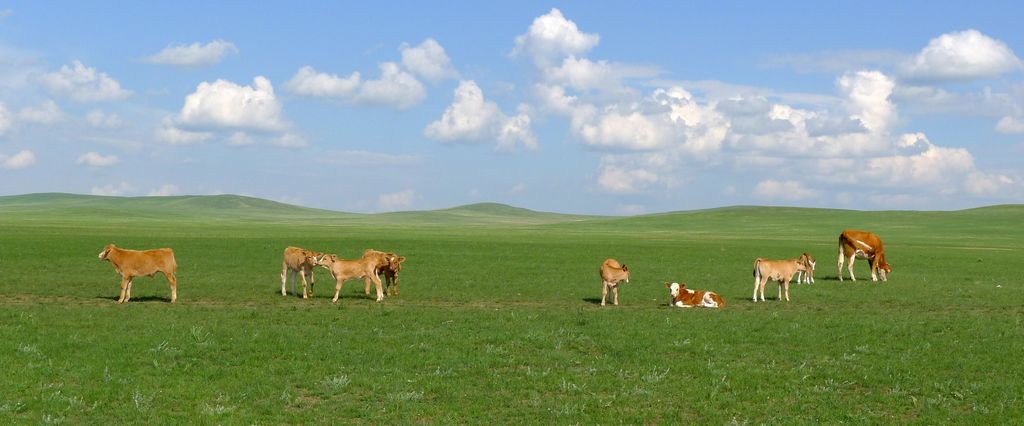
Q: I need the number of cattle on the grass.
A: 9